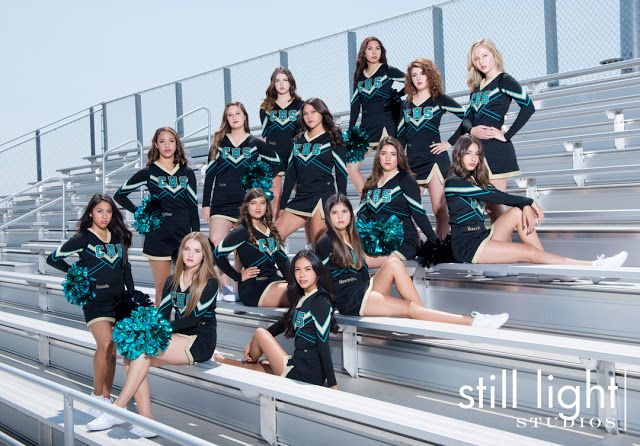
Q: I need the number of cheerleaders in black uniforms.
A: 14